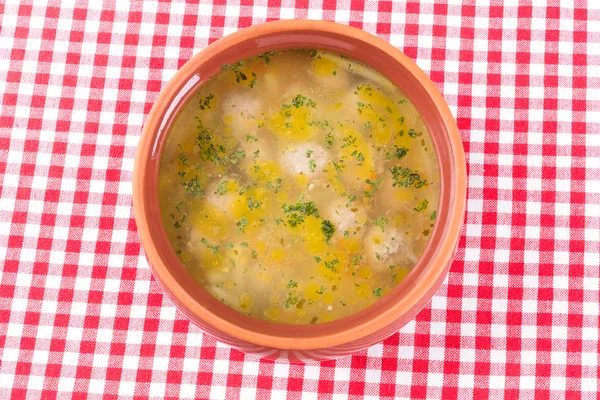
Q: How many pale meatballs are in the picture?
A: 5